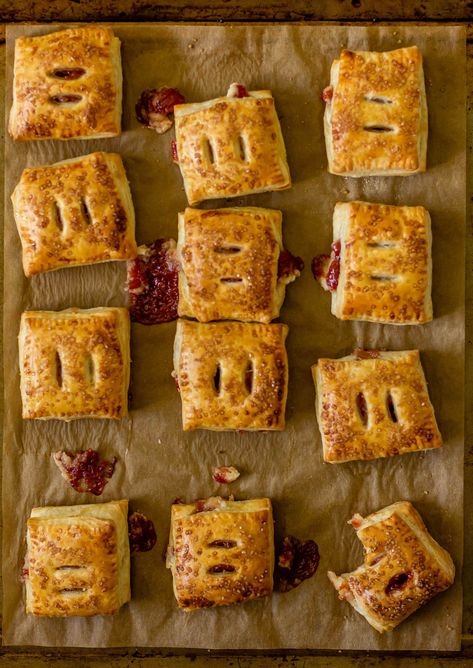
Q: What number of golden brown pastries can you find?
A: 12